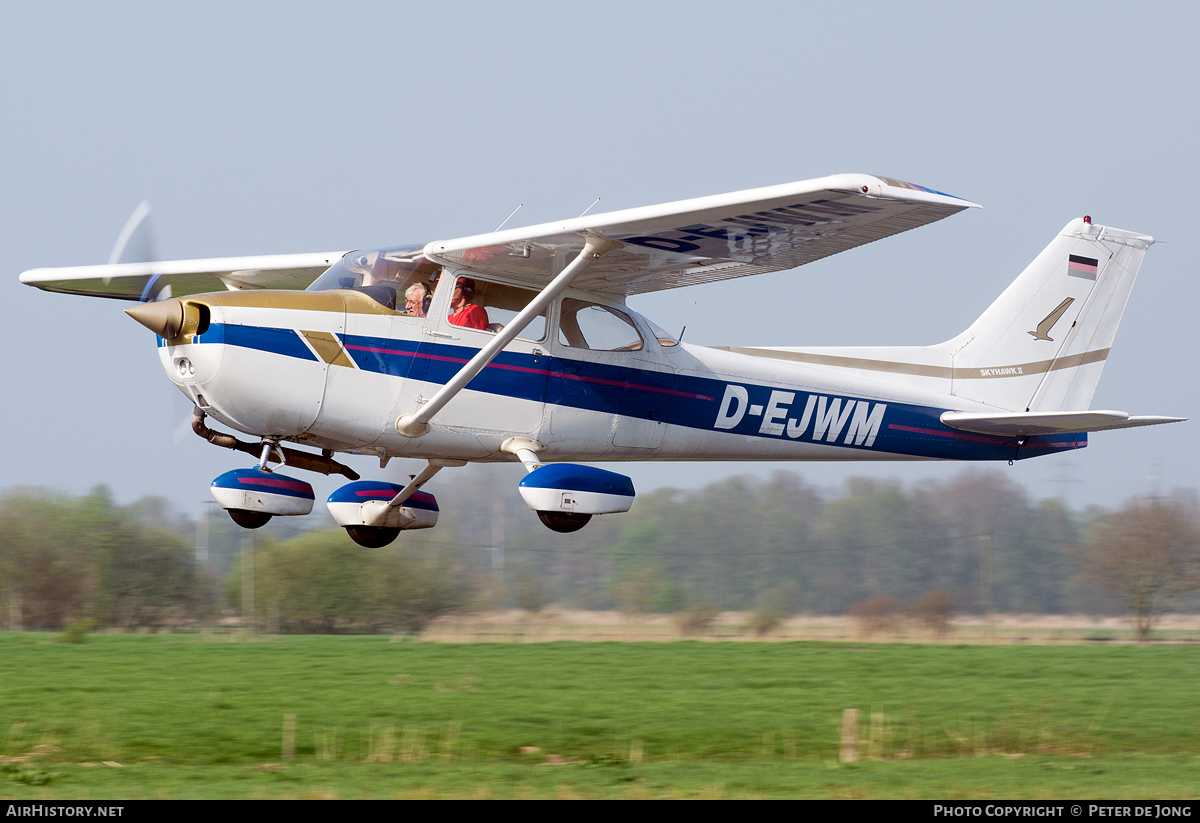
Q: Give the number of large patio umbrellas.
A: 0